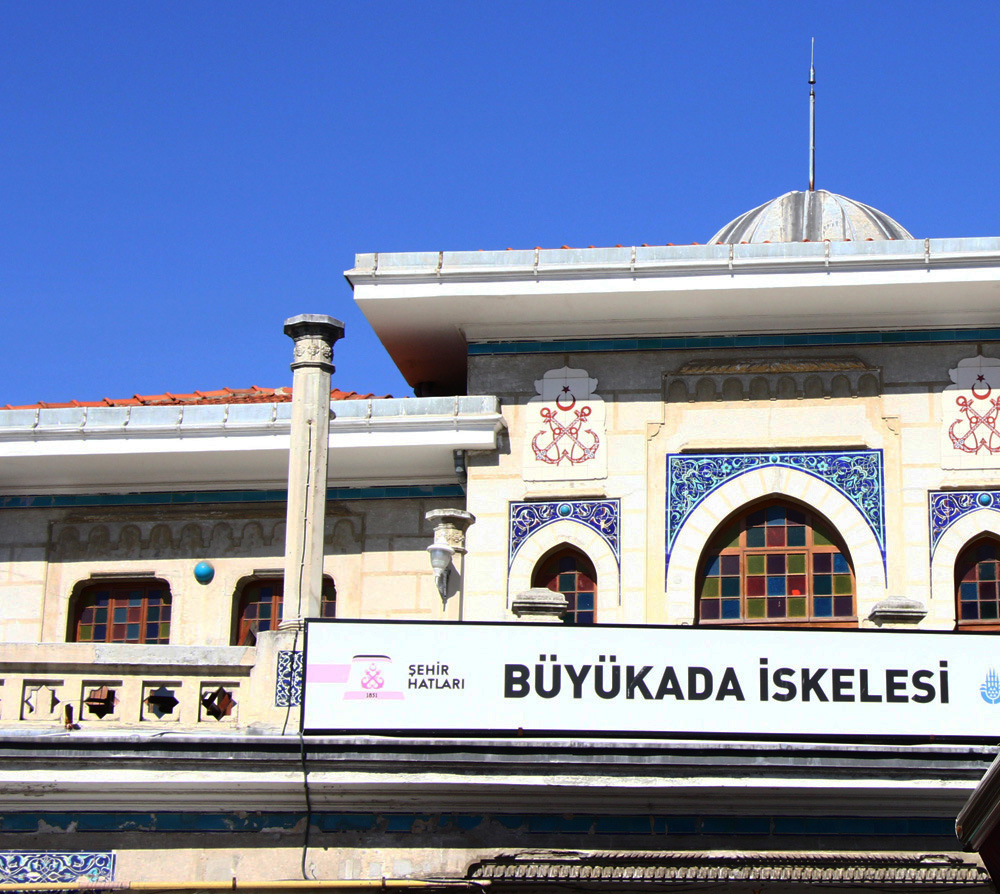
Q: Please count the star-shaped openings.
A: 4